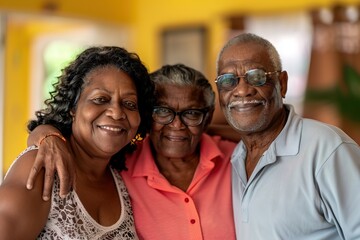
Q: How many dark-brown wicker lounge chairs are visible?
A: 0